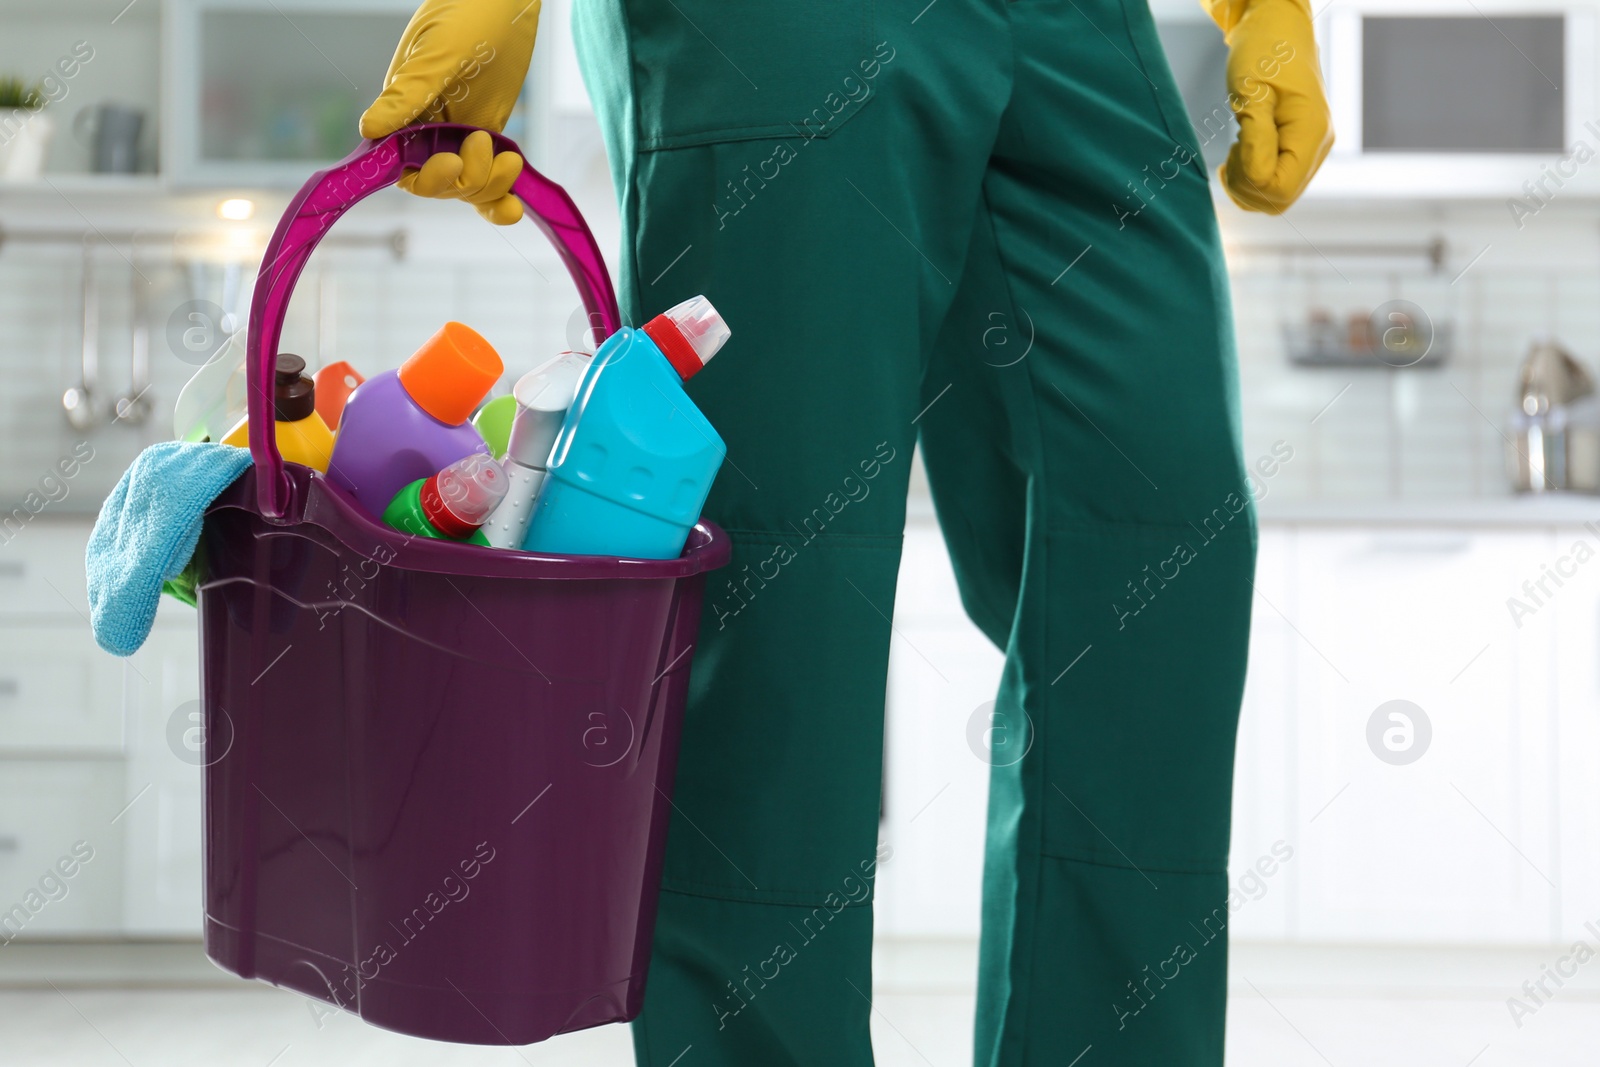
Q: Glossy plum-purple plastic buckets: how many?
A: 1